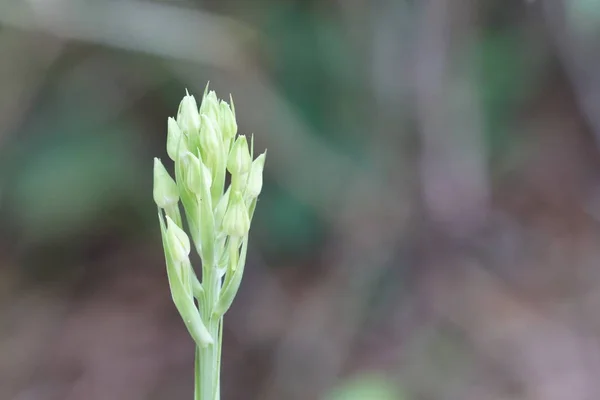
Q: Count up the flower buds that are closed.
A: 11